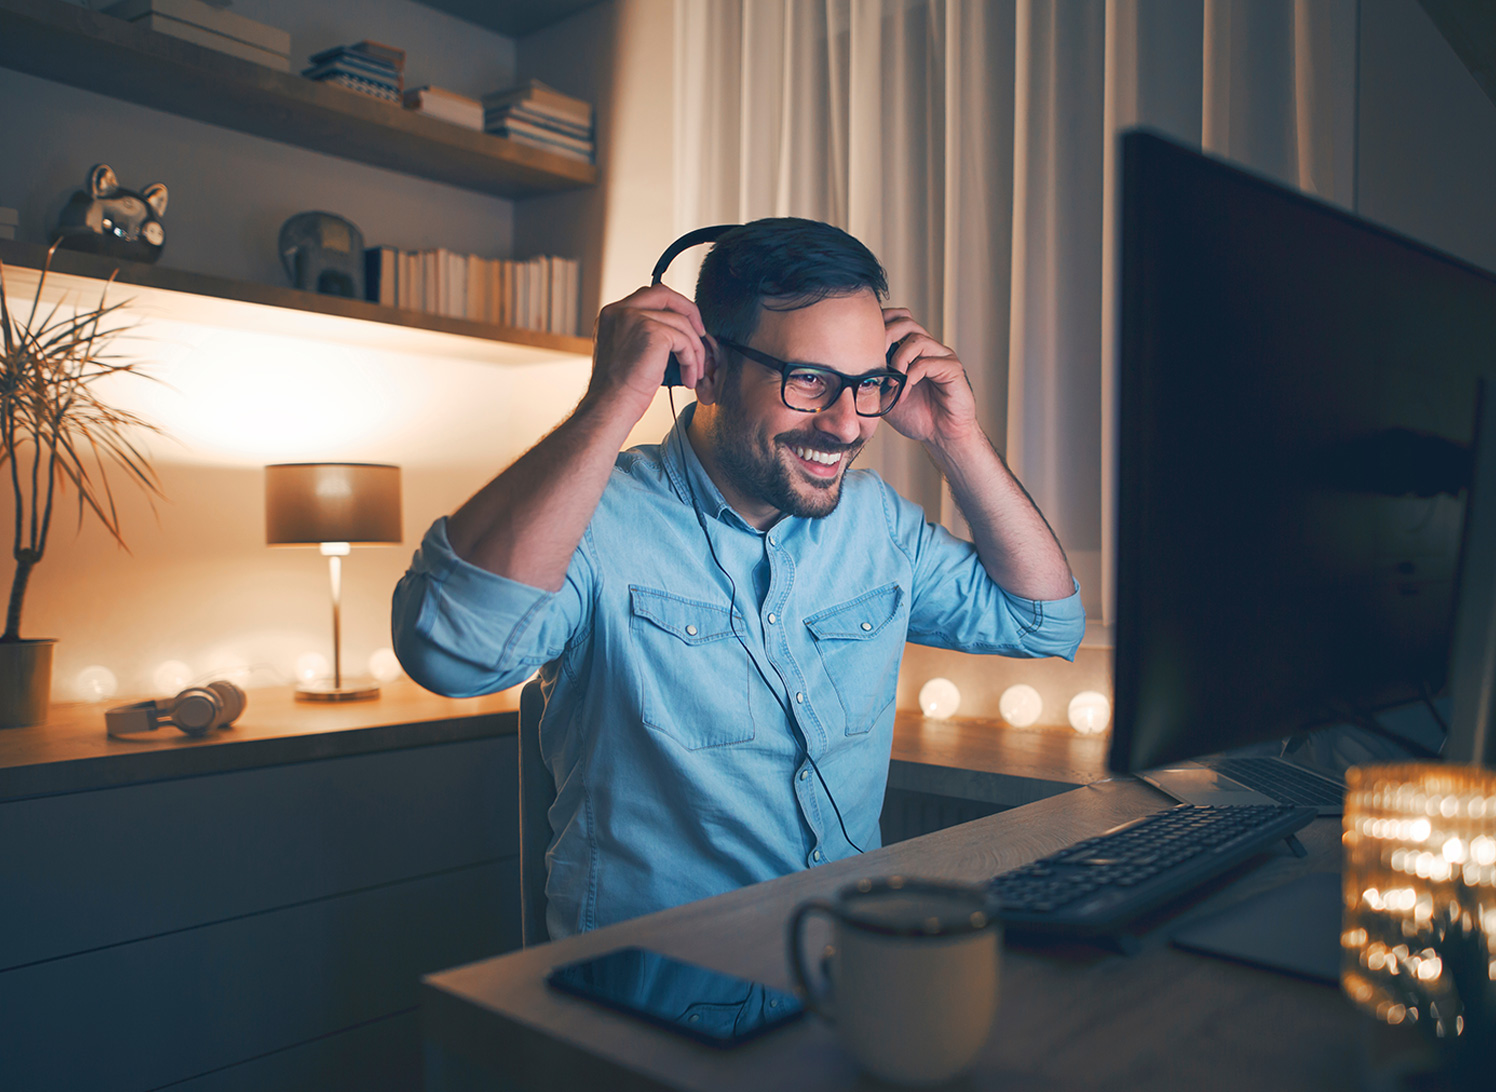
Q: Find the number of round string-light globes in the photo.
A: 8